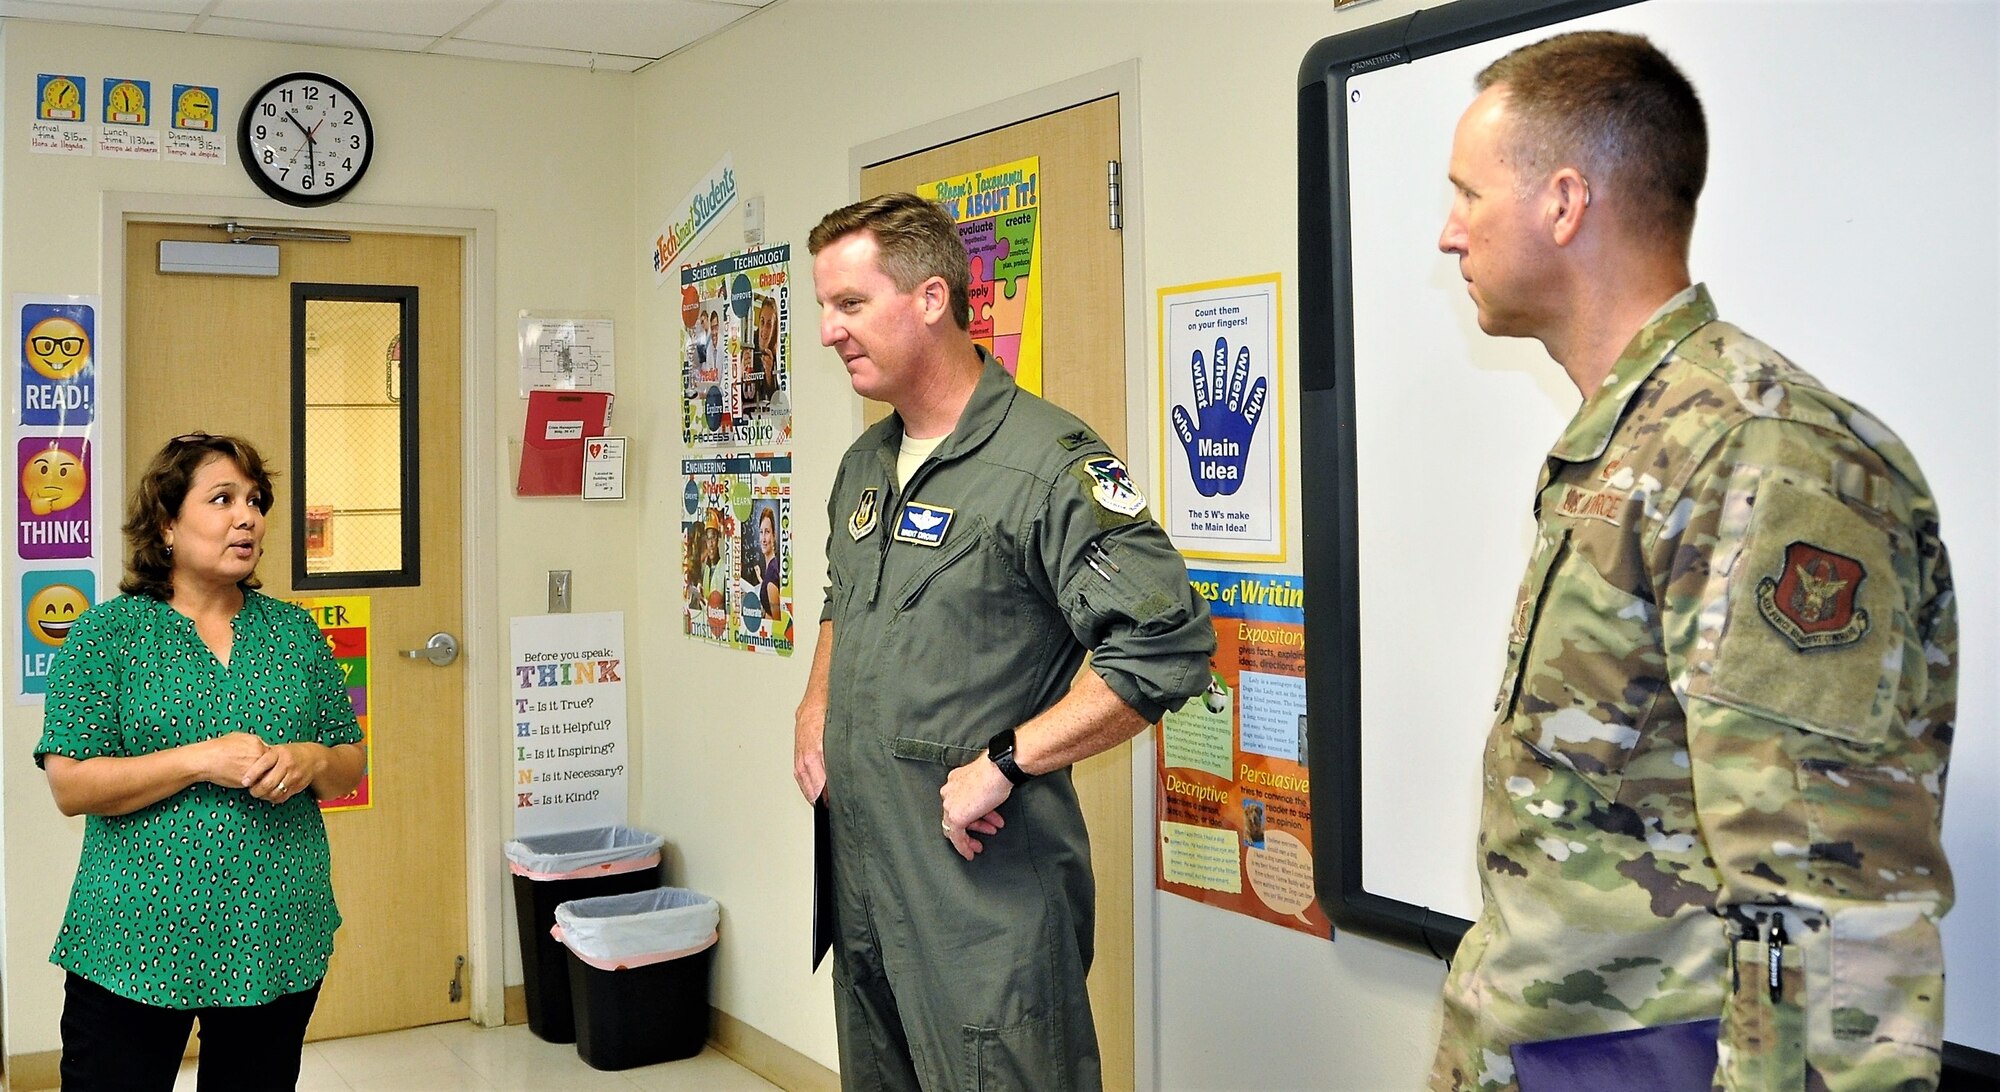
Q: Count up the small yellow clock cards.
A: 3